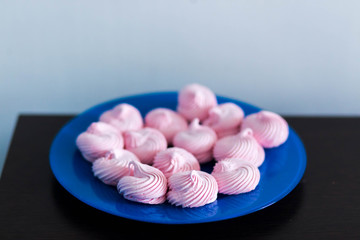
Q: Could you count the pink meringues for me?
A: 14